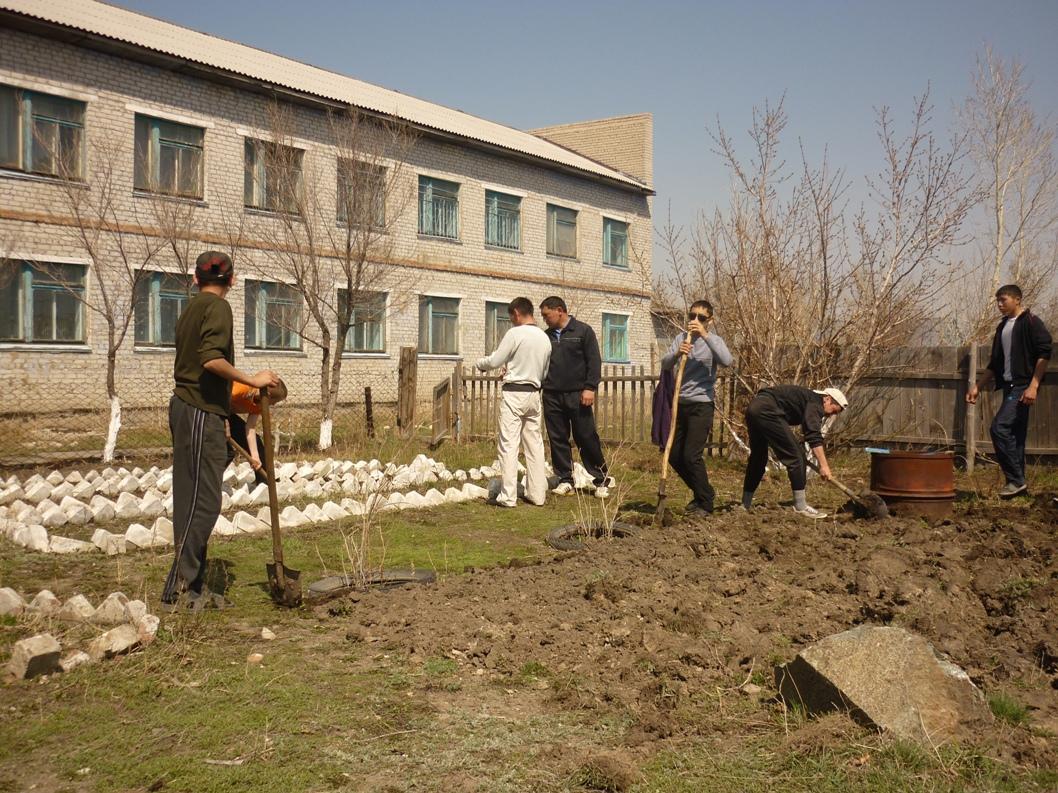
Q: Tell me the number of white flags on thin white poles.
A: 0